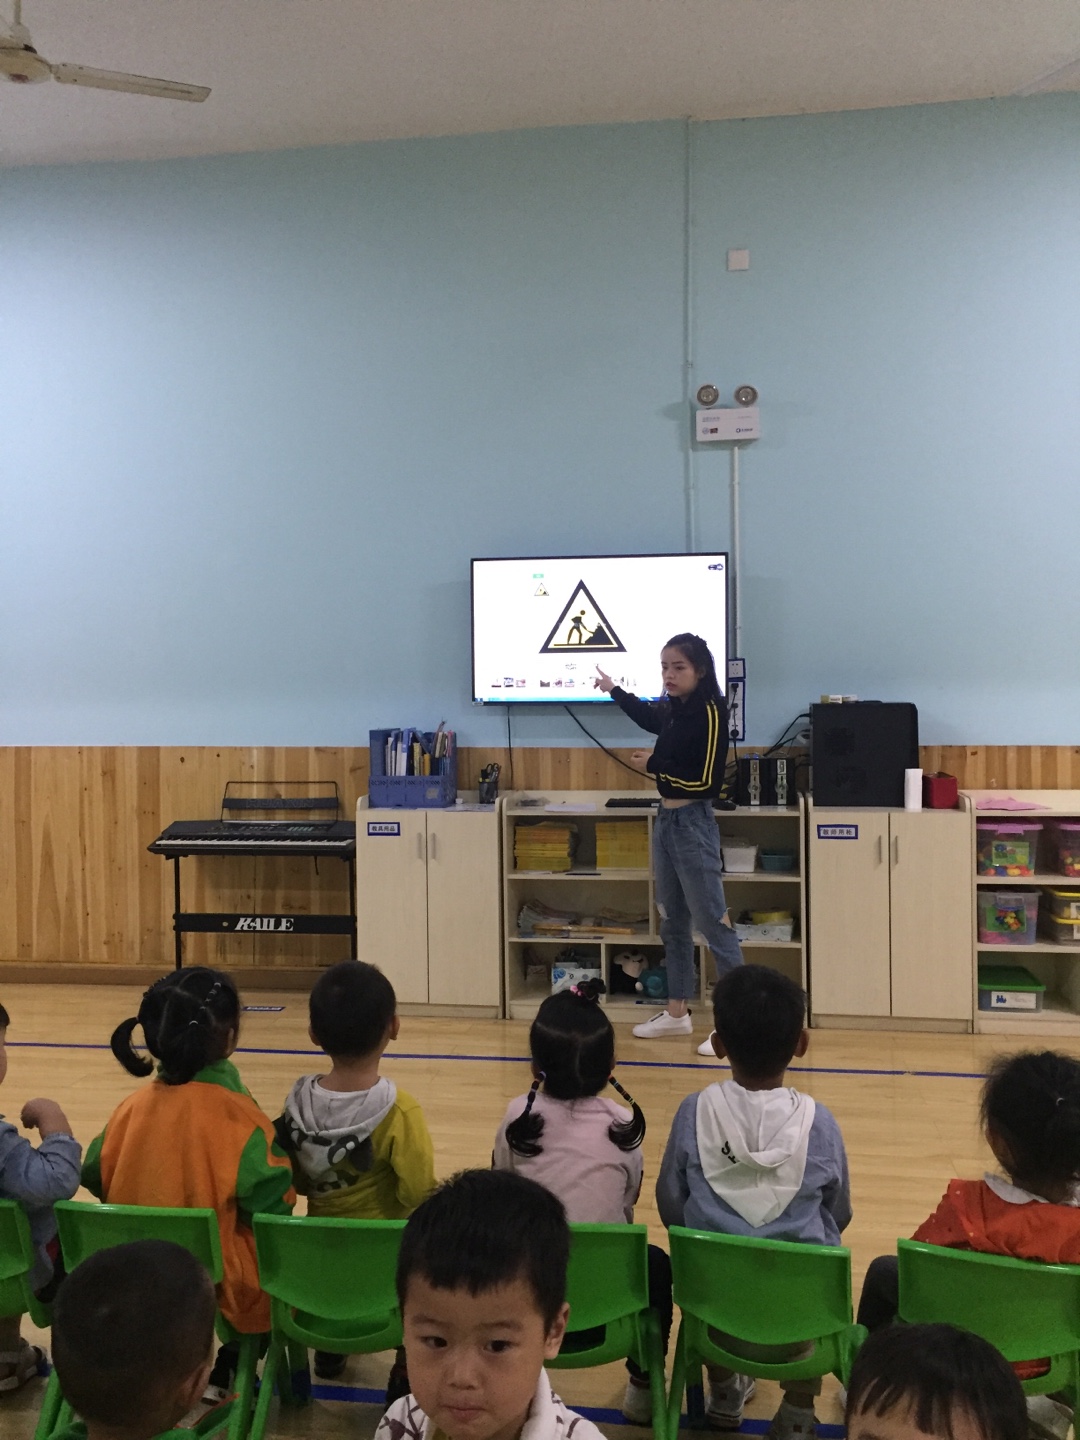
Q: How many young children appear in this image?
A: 9